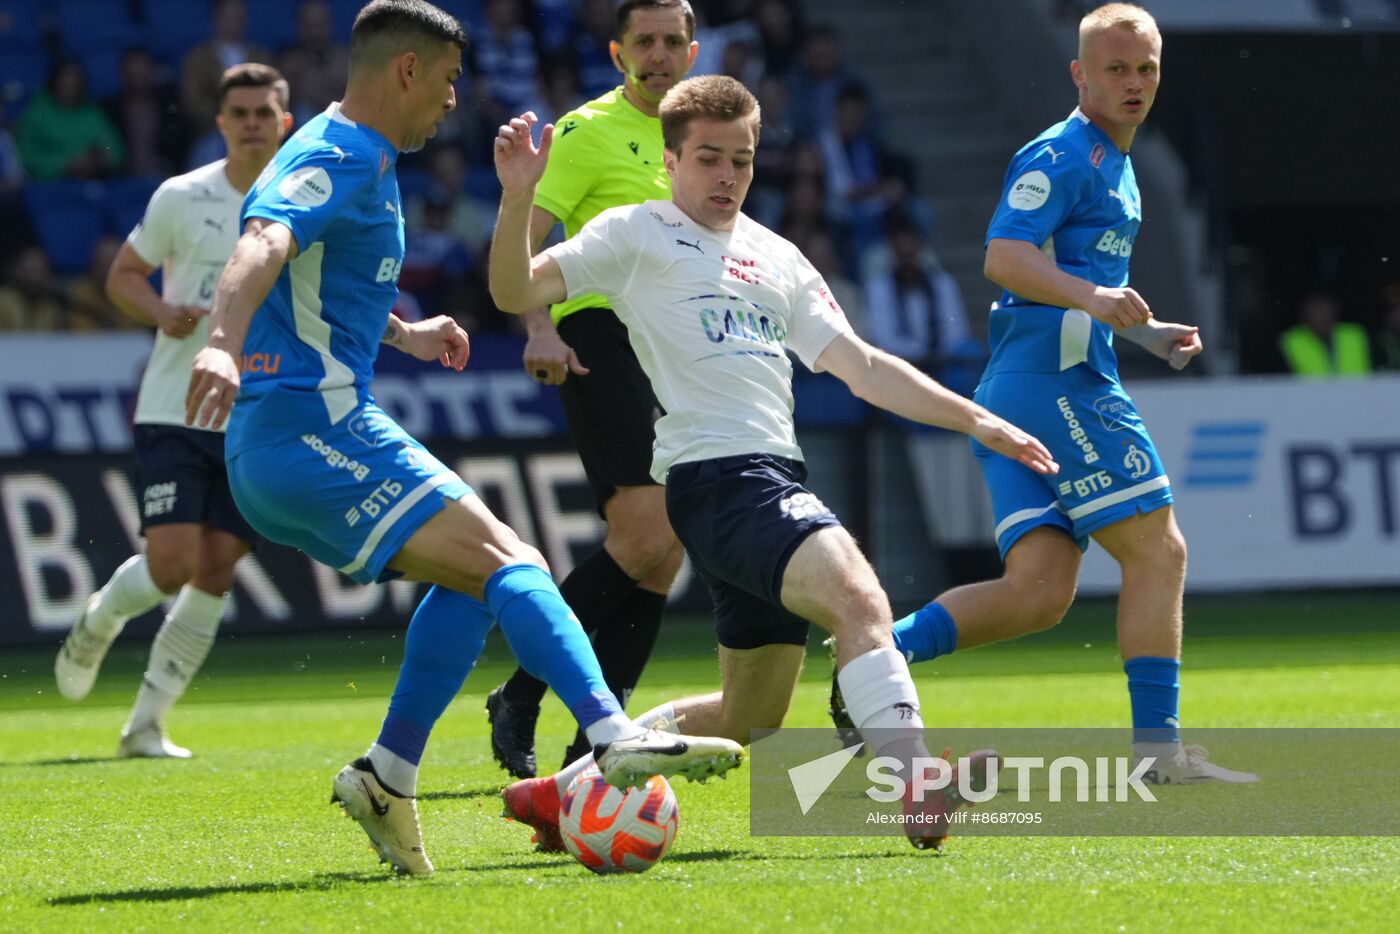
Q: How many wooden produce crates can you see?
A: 0